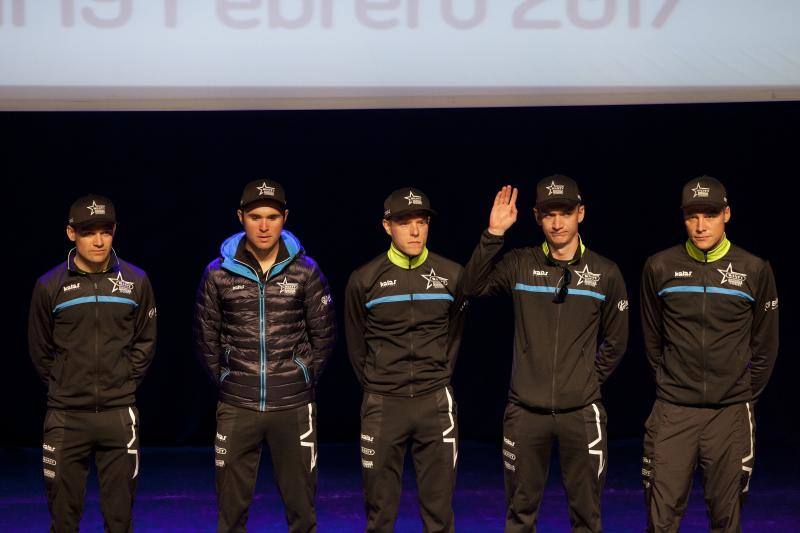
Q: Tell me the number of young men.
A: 5